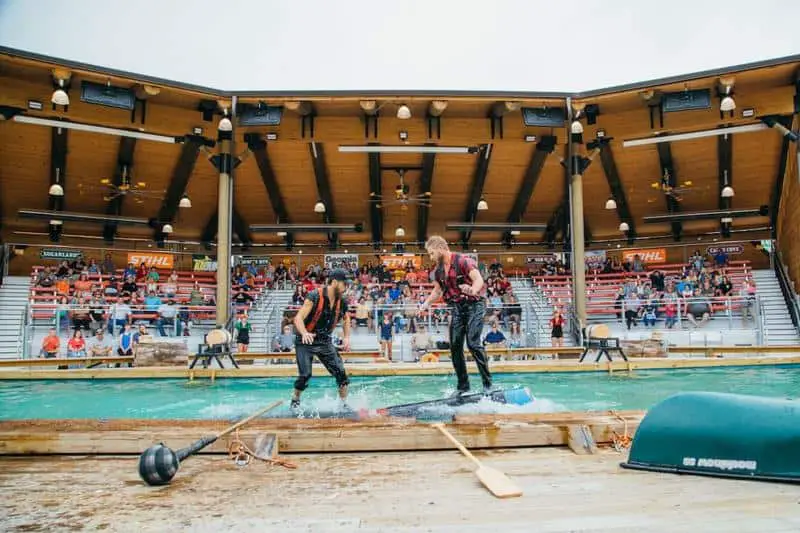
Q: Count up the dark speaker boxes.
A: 4